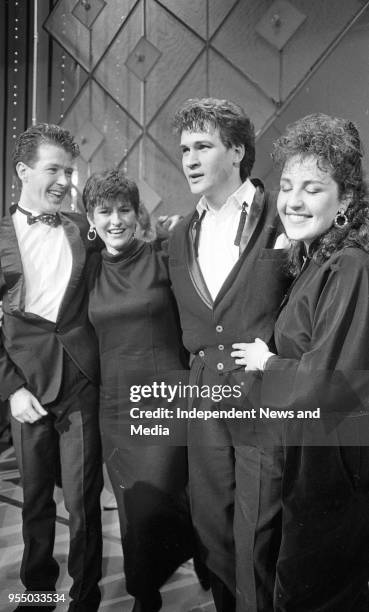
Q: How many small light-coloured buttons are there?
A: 4